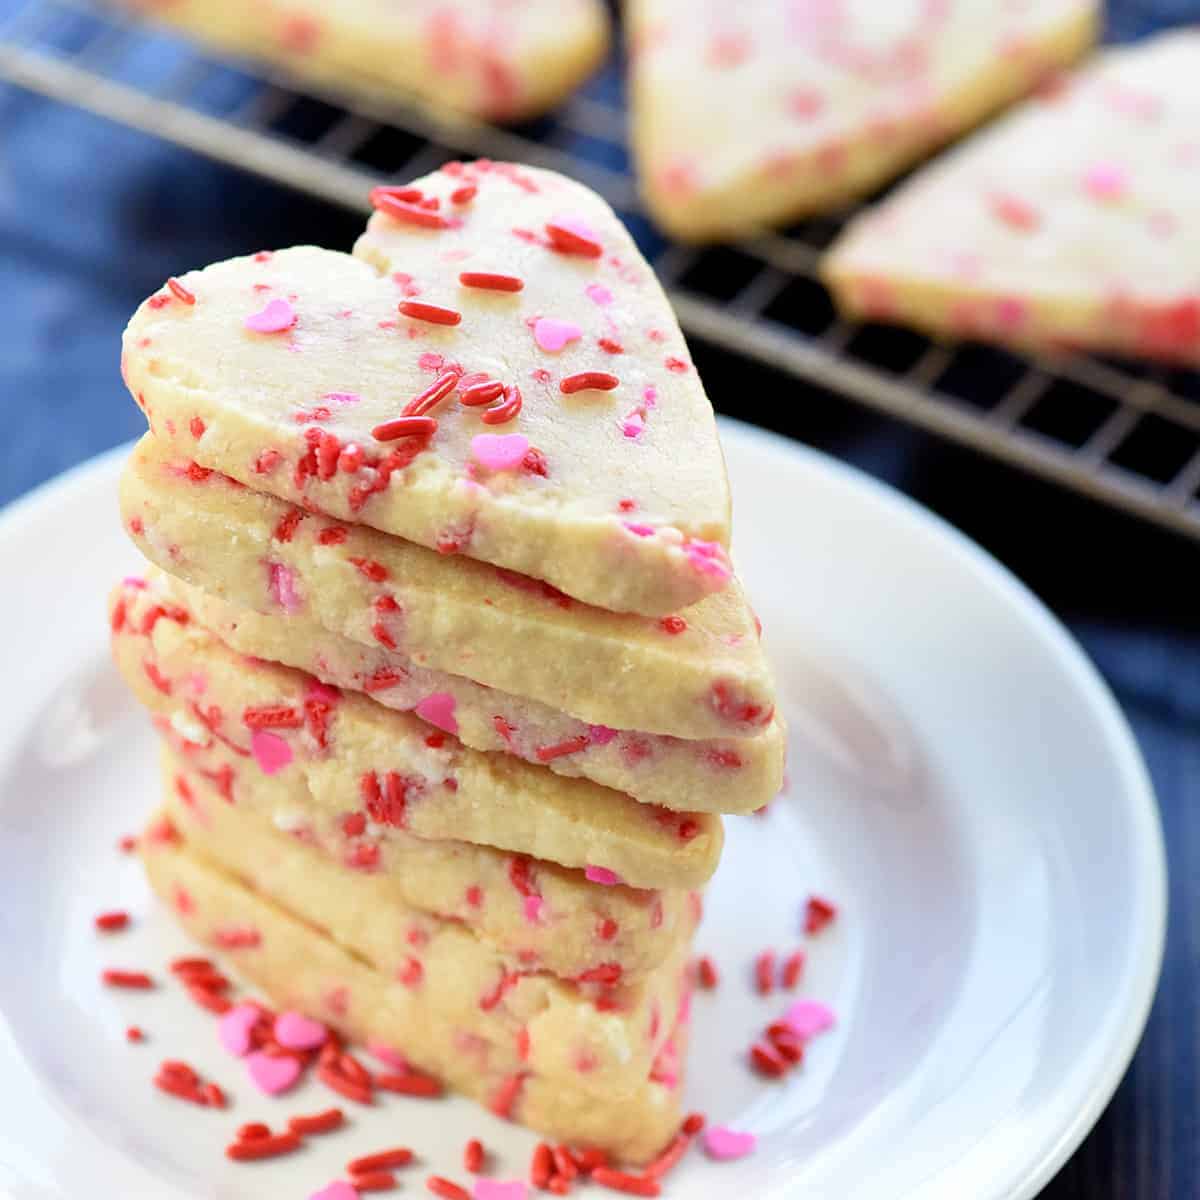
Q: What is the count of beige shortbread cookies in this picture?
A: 10